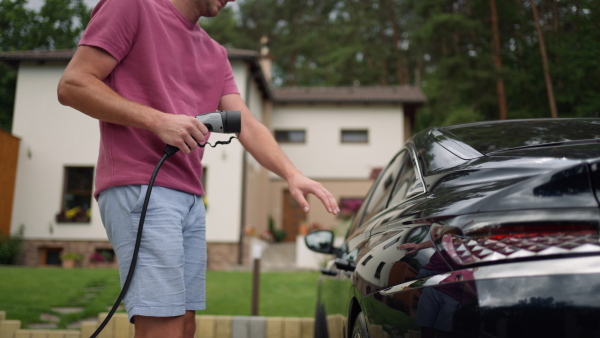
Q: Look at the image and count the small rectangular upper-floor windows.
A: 2